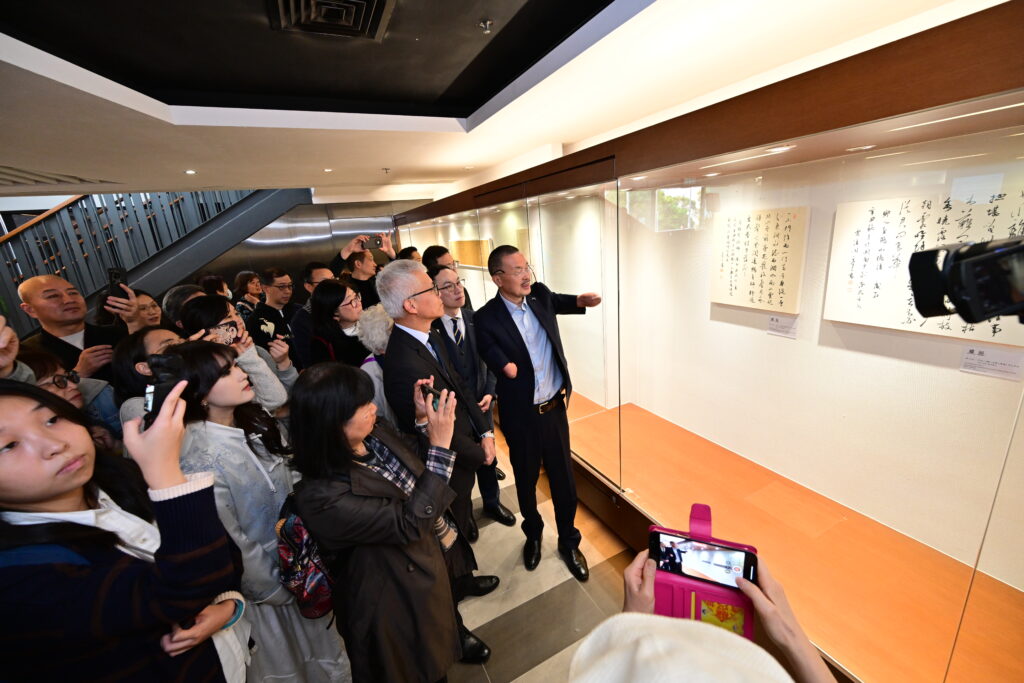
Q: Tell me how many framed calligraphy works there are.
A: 2